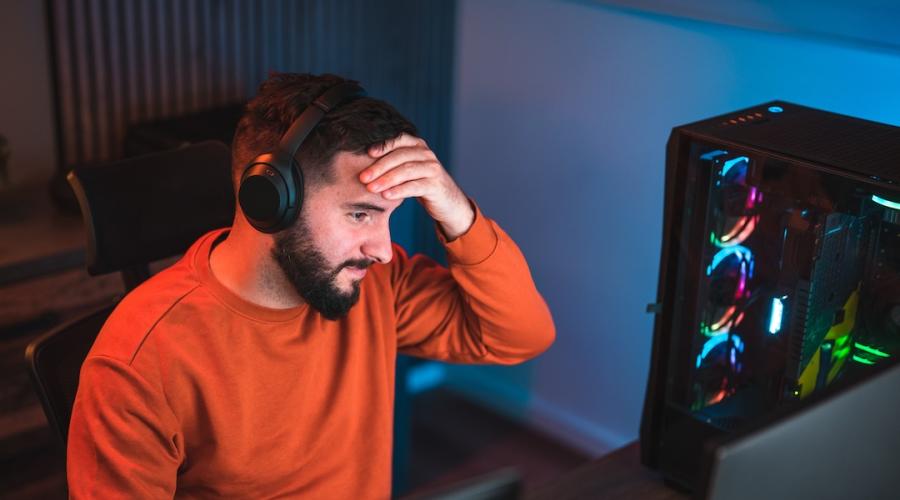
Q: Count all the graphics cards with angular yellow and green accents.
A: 1